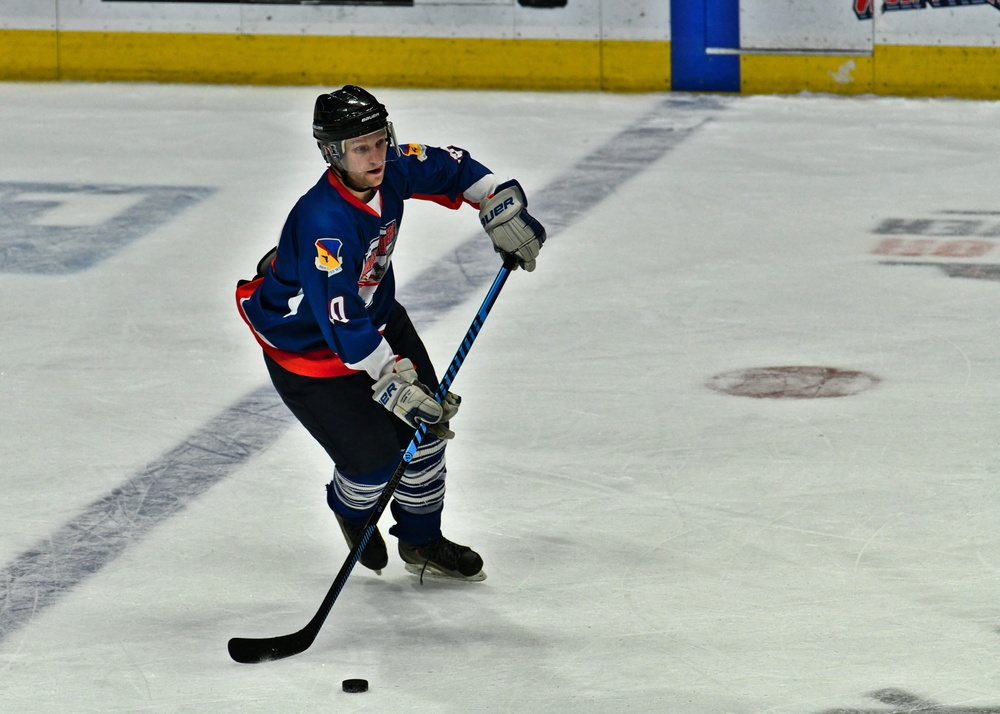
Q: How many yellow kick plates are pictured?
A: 5